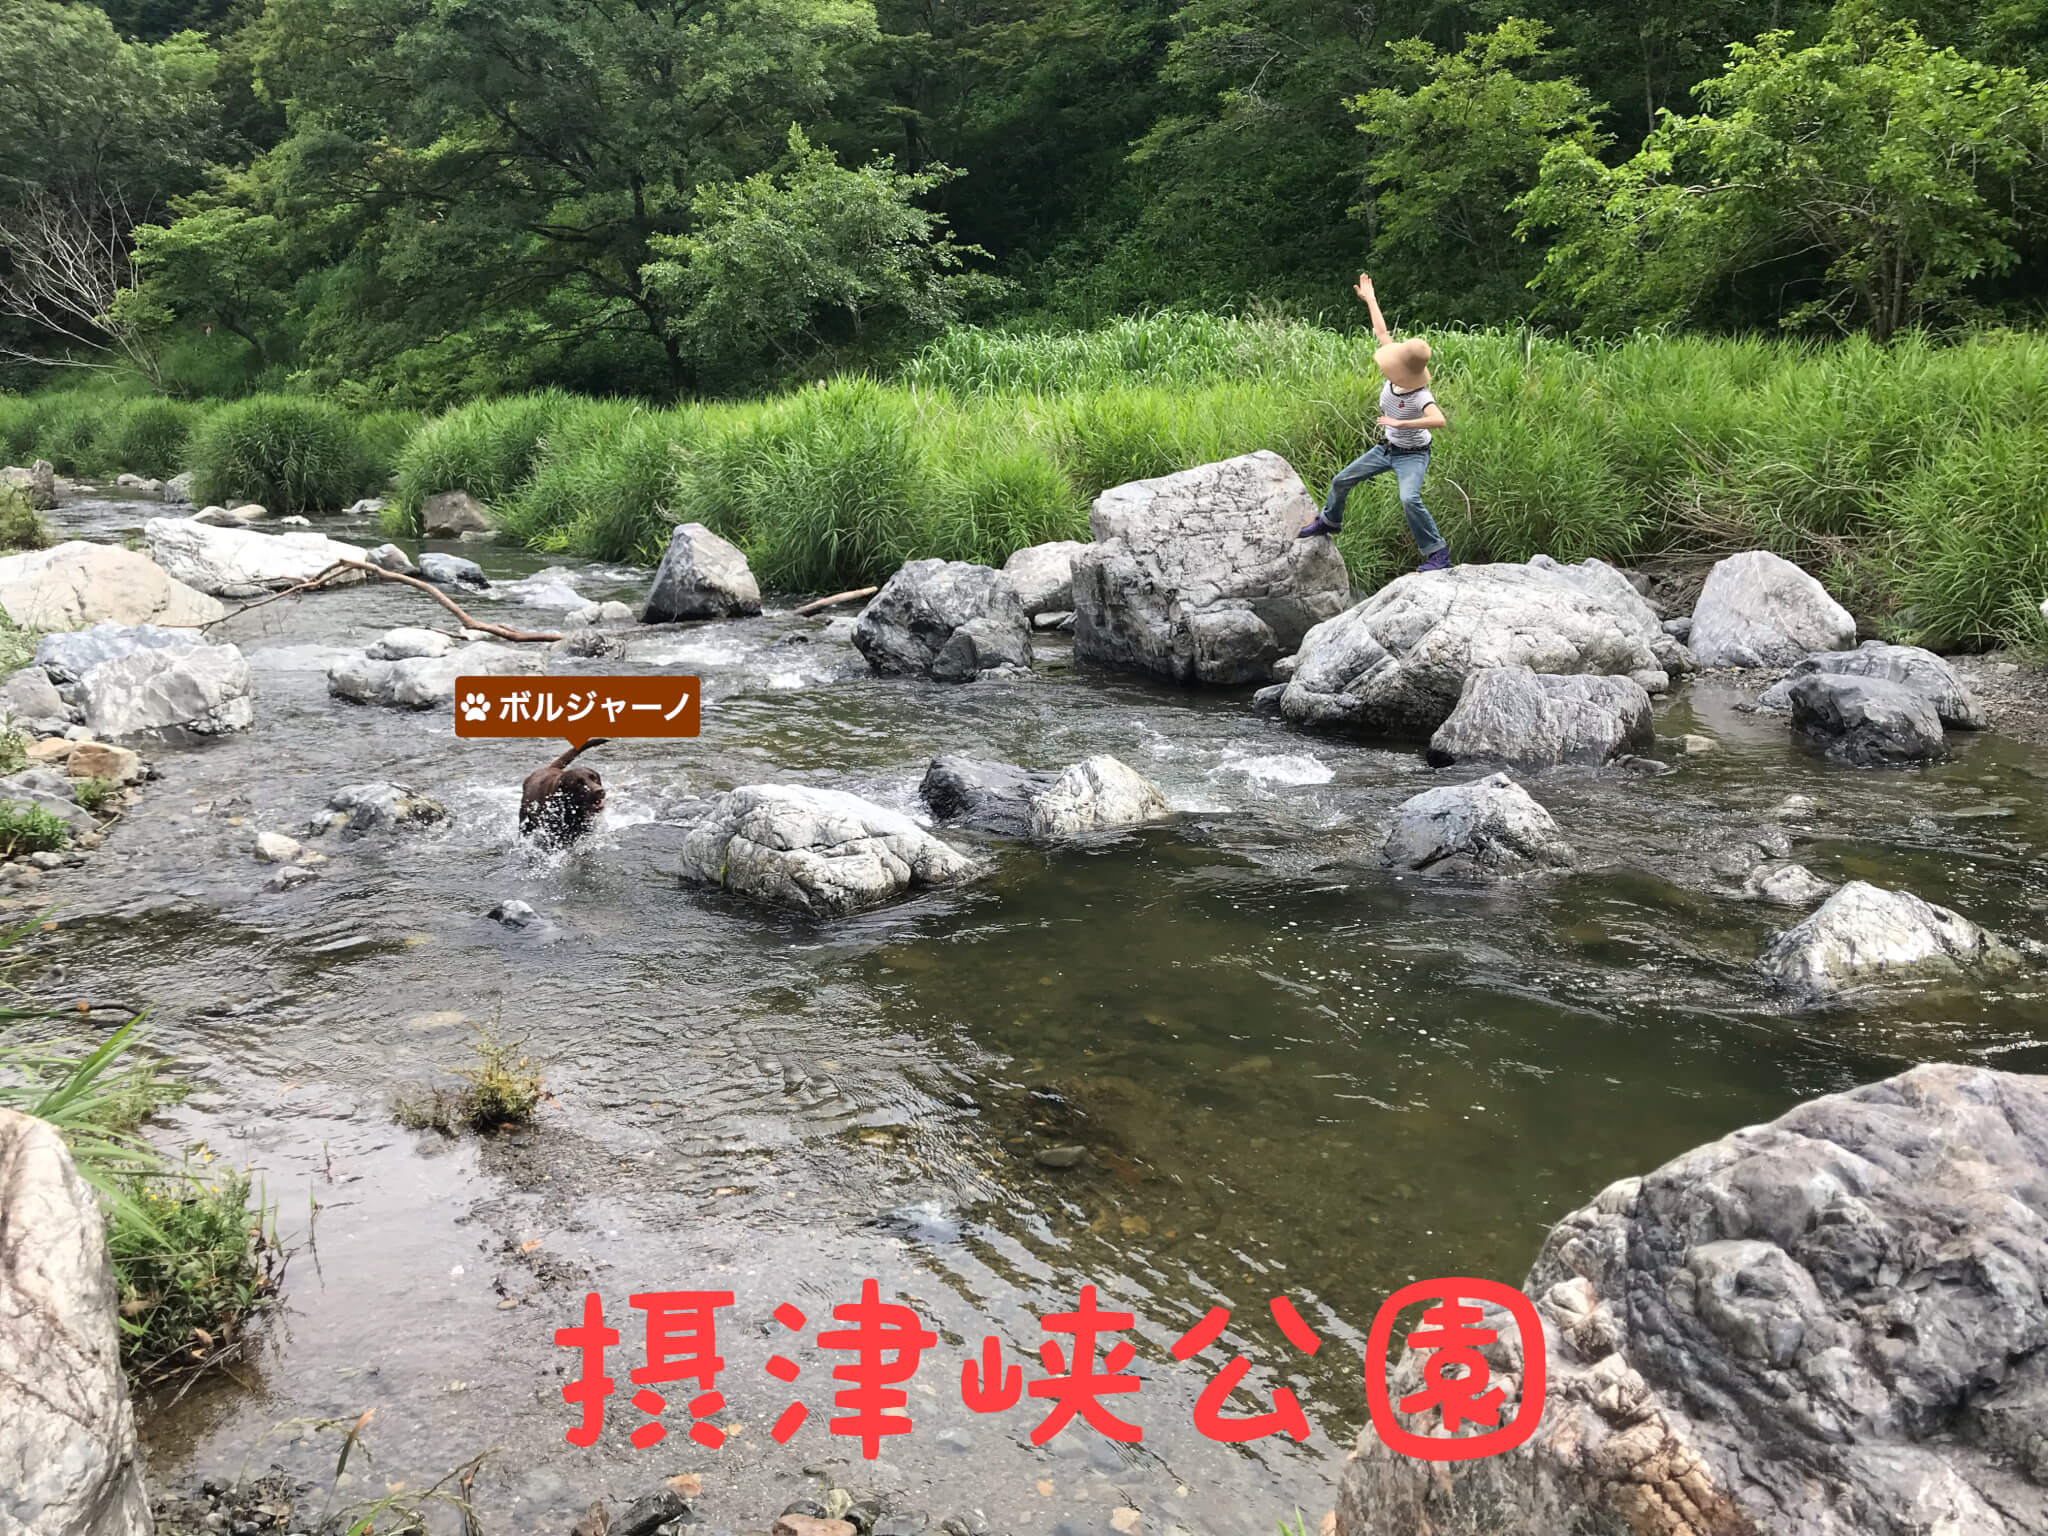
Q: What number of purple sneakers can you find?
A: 2